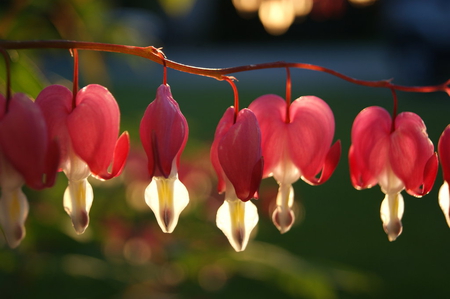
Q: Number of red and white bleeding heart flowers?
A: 7